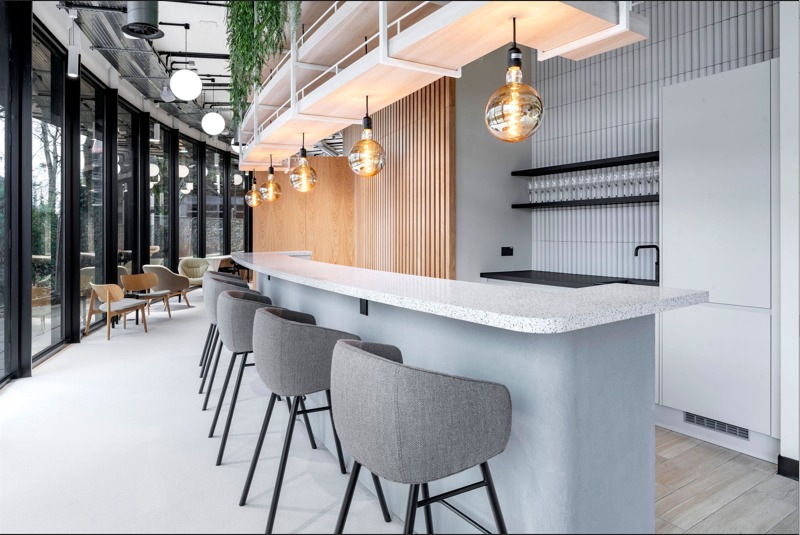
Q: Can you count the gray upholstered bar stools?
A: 5